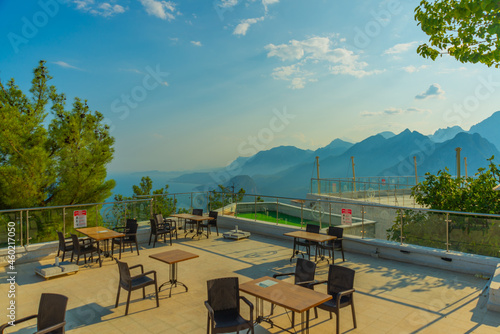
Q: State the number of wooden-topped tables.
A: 5